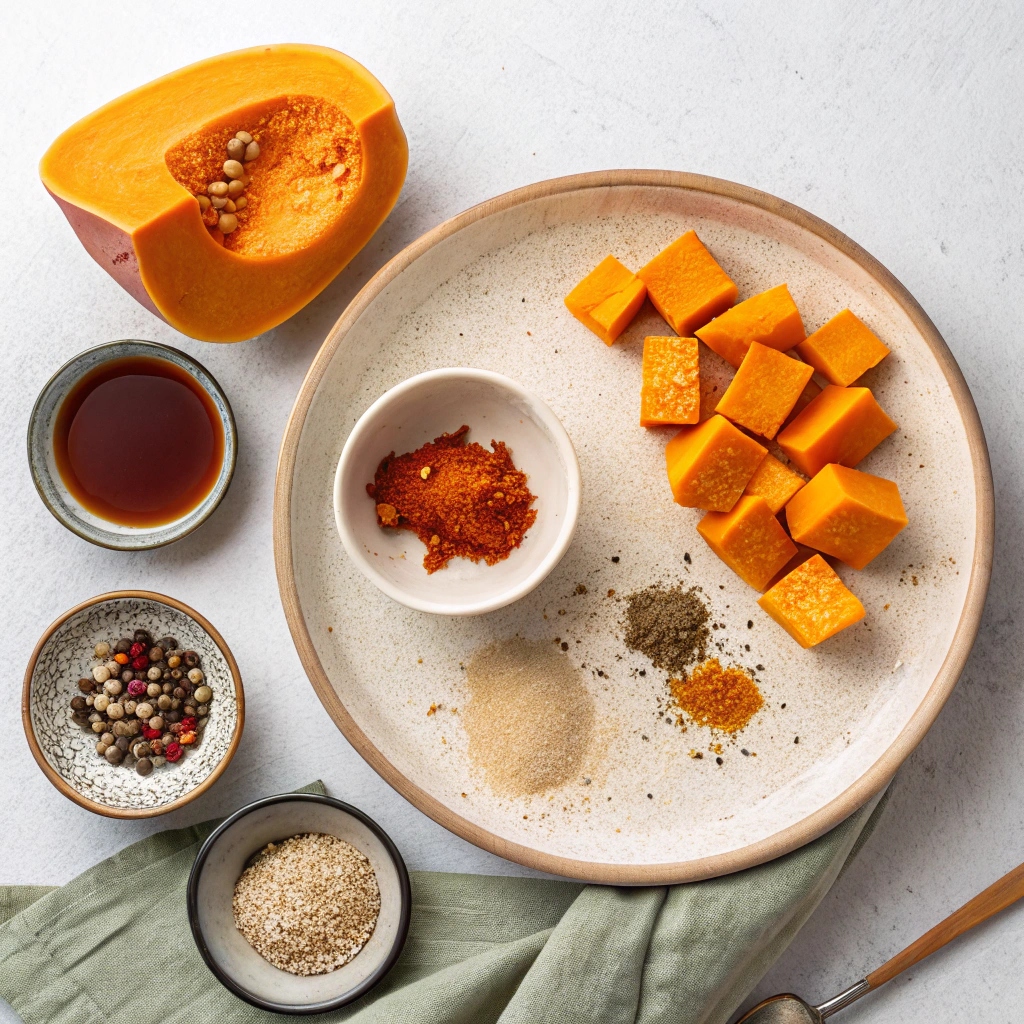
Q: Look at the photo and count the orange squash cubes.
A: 12